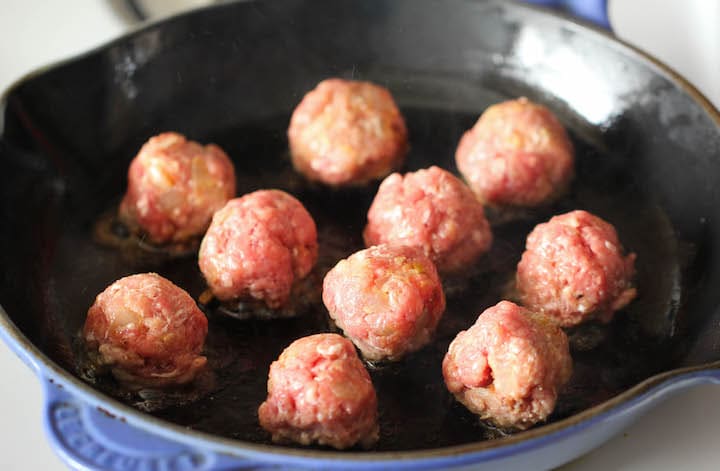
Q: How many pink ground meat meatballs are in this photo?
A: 10